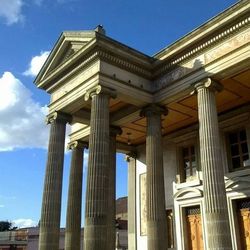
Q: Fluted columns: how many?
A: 6